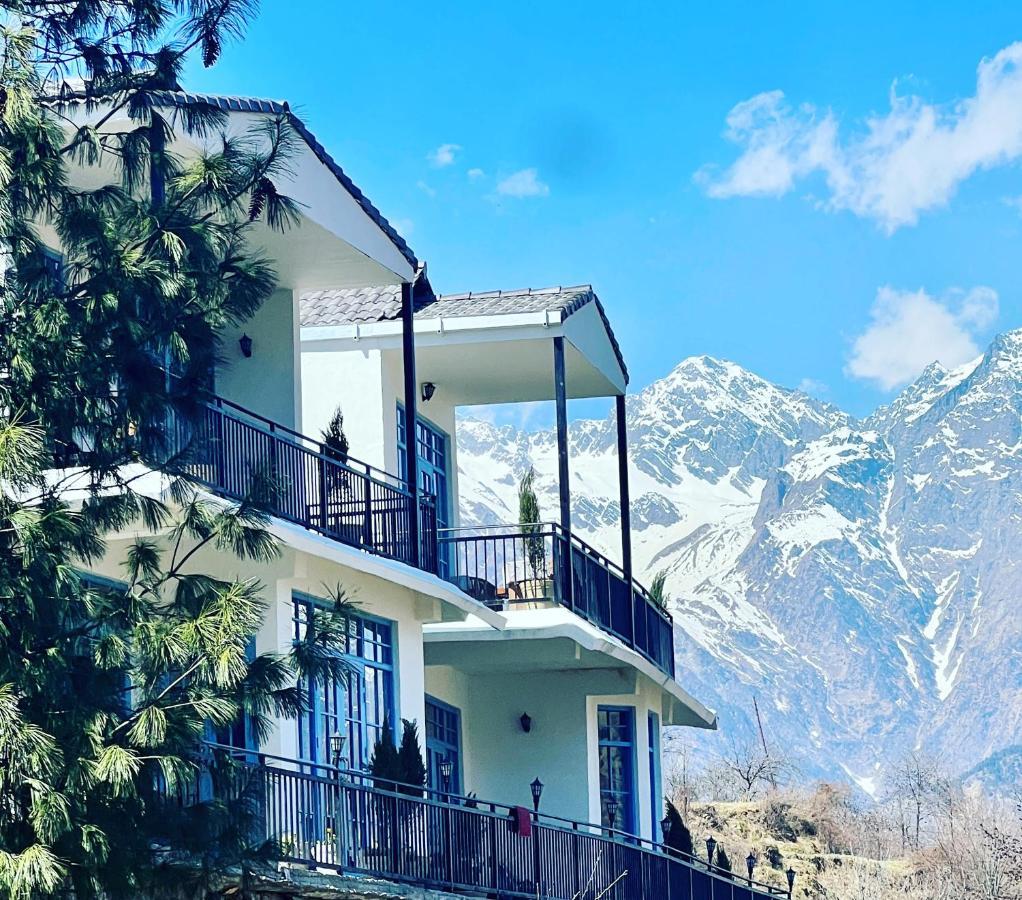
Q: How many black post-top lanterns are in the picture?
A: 8